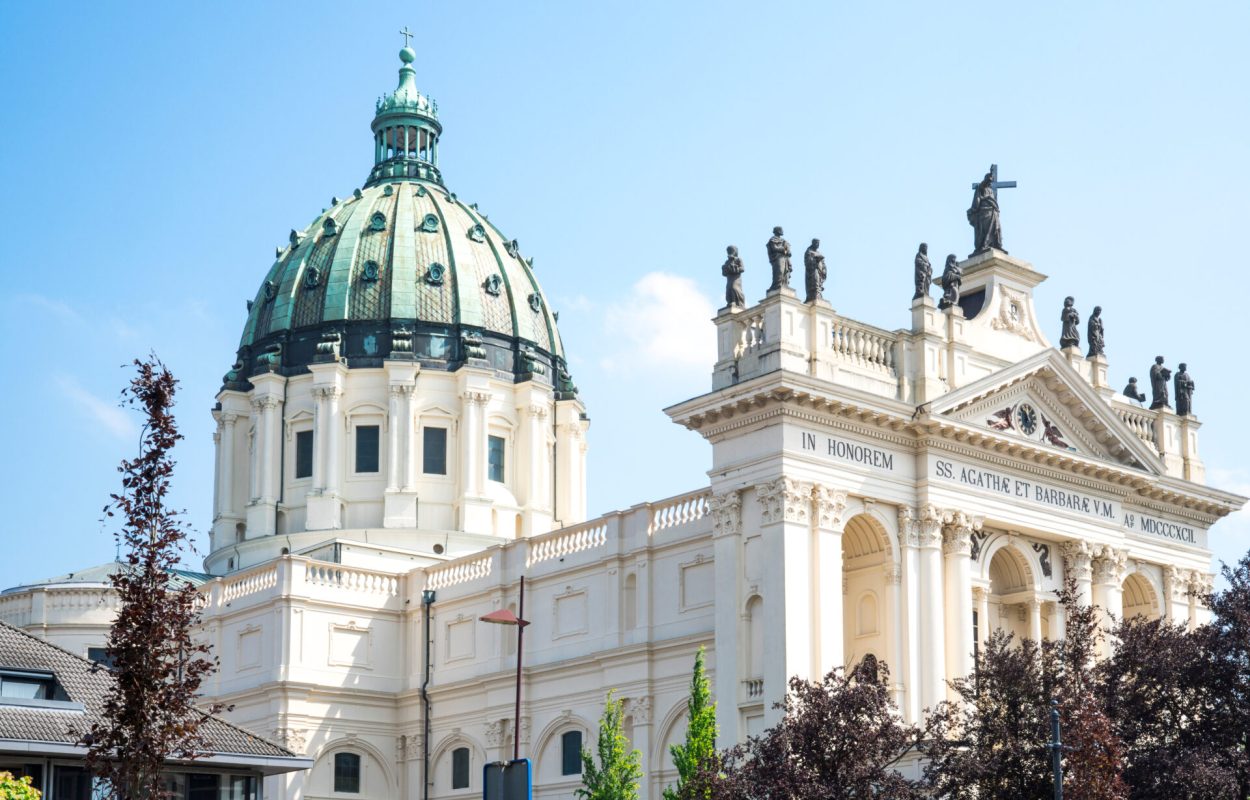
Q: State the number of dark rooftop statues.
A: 11